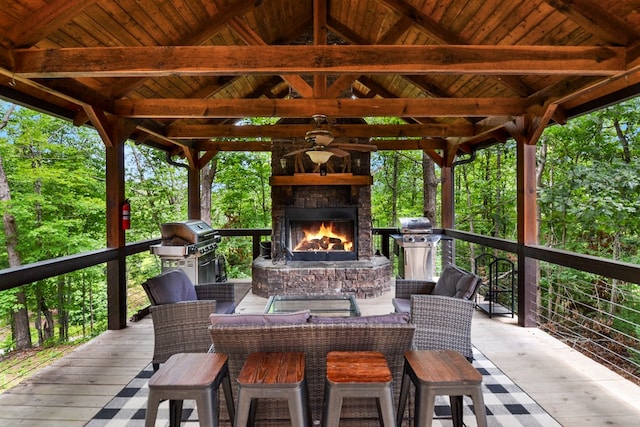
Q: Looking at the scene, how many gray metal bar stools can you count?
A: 4